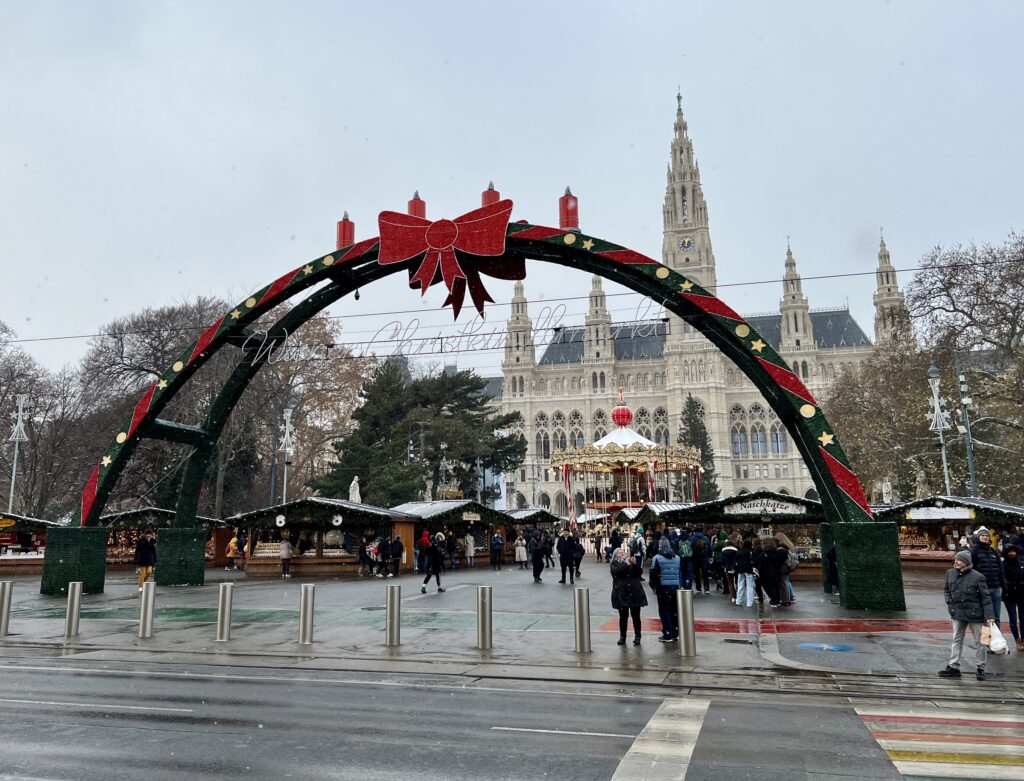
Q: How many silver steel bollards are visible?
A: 9